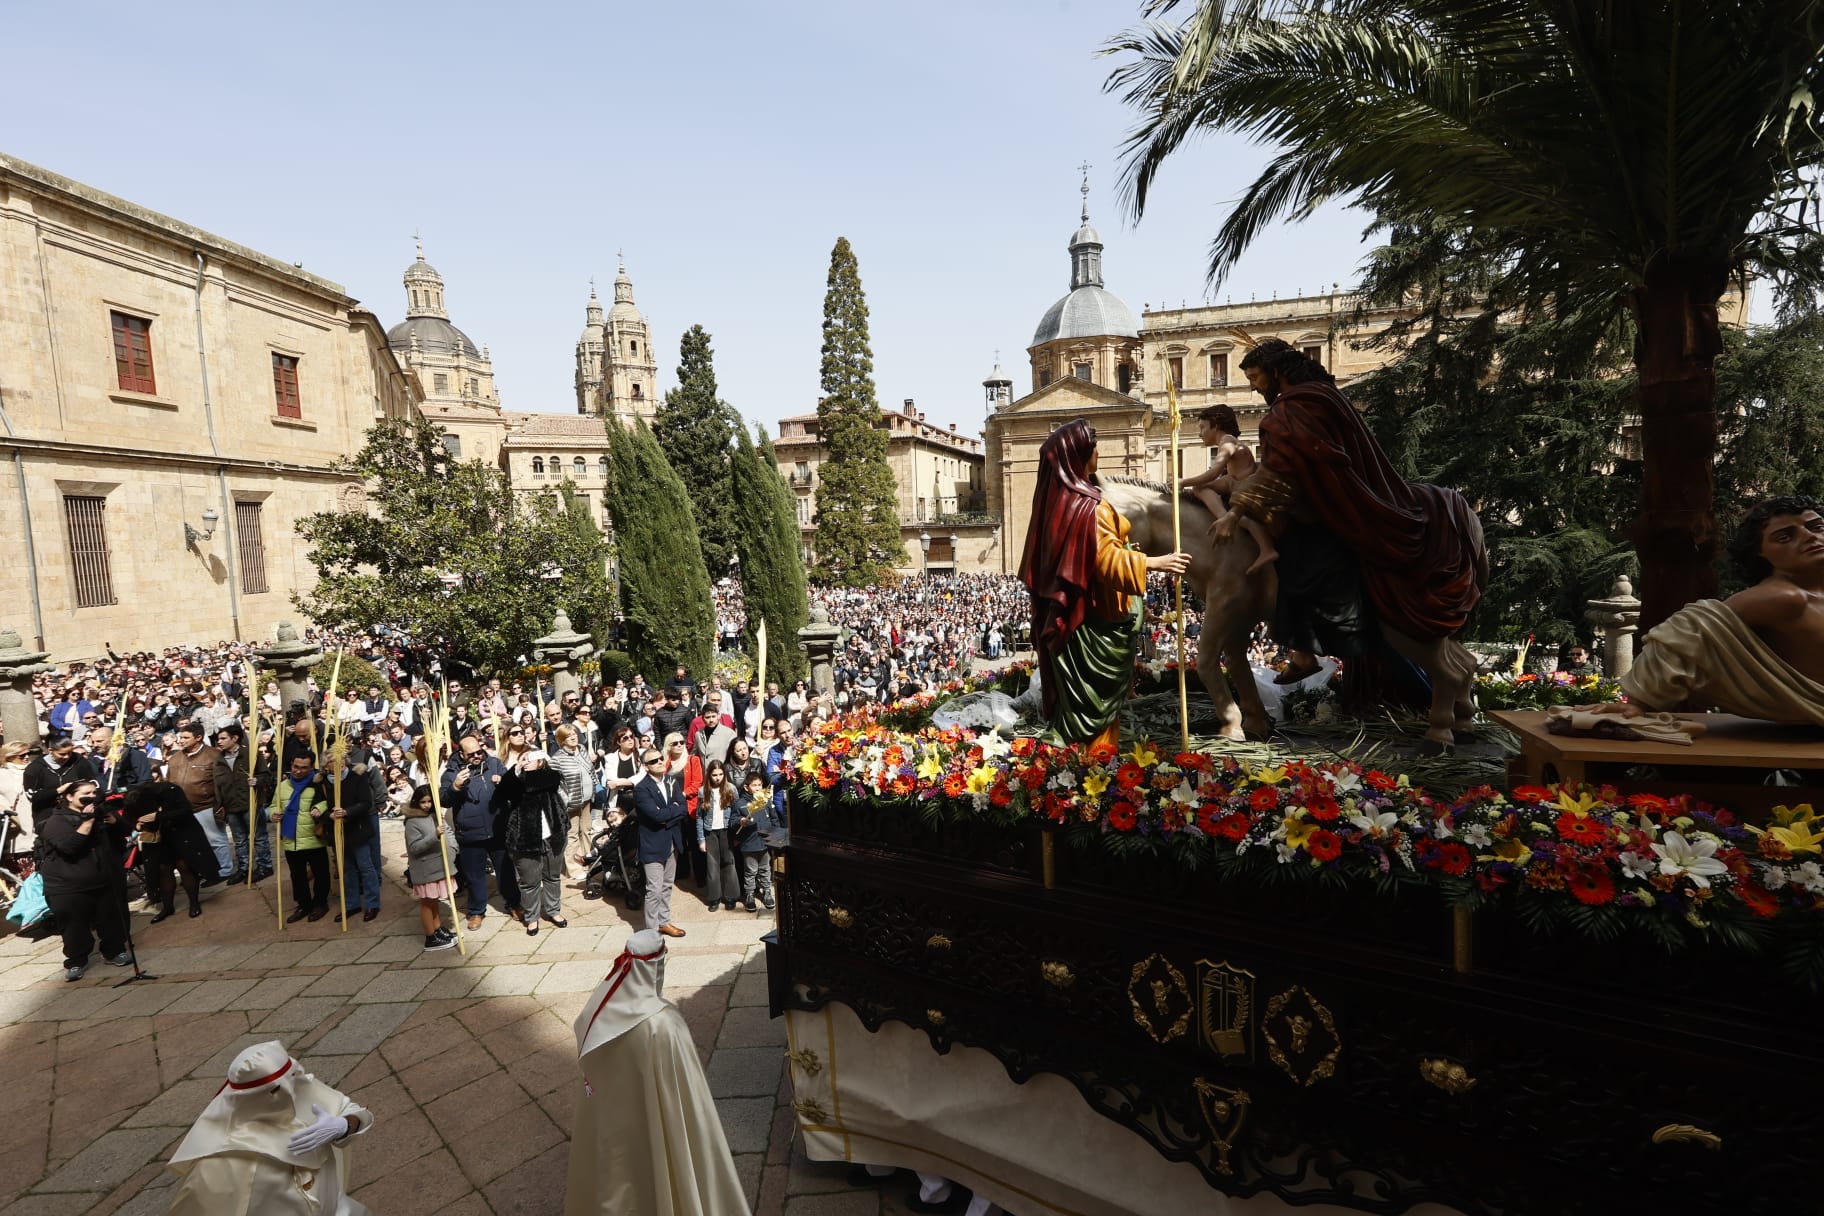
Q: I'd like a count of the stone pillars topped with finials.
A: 5